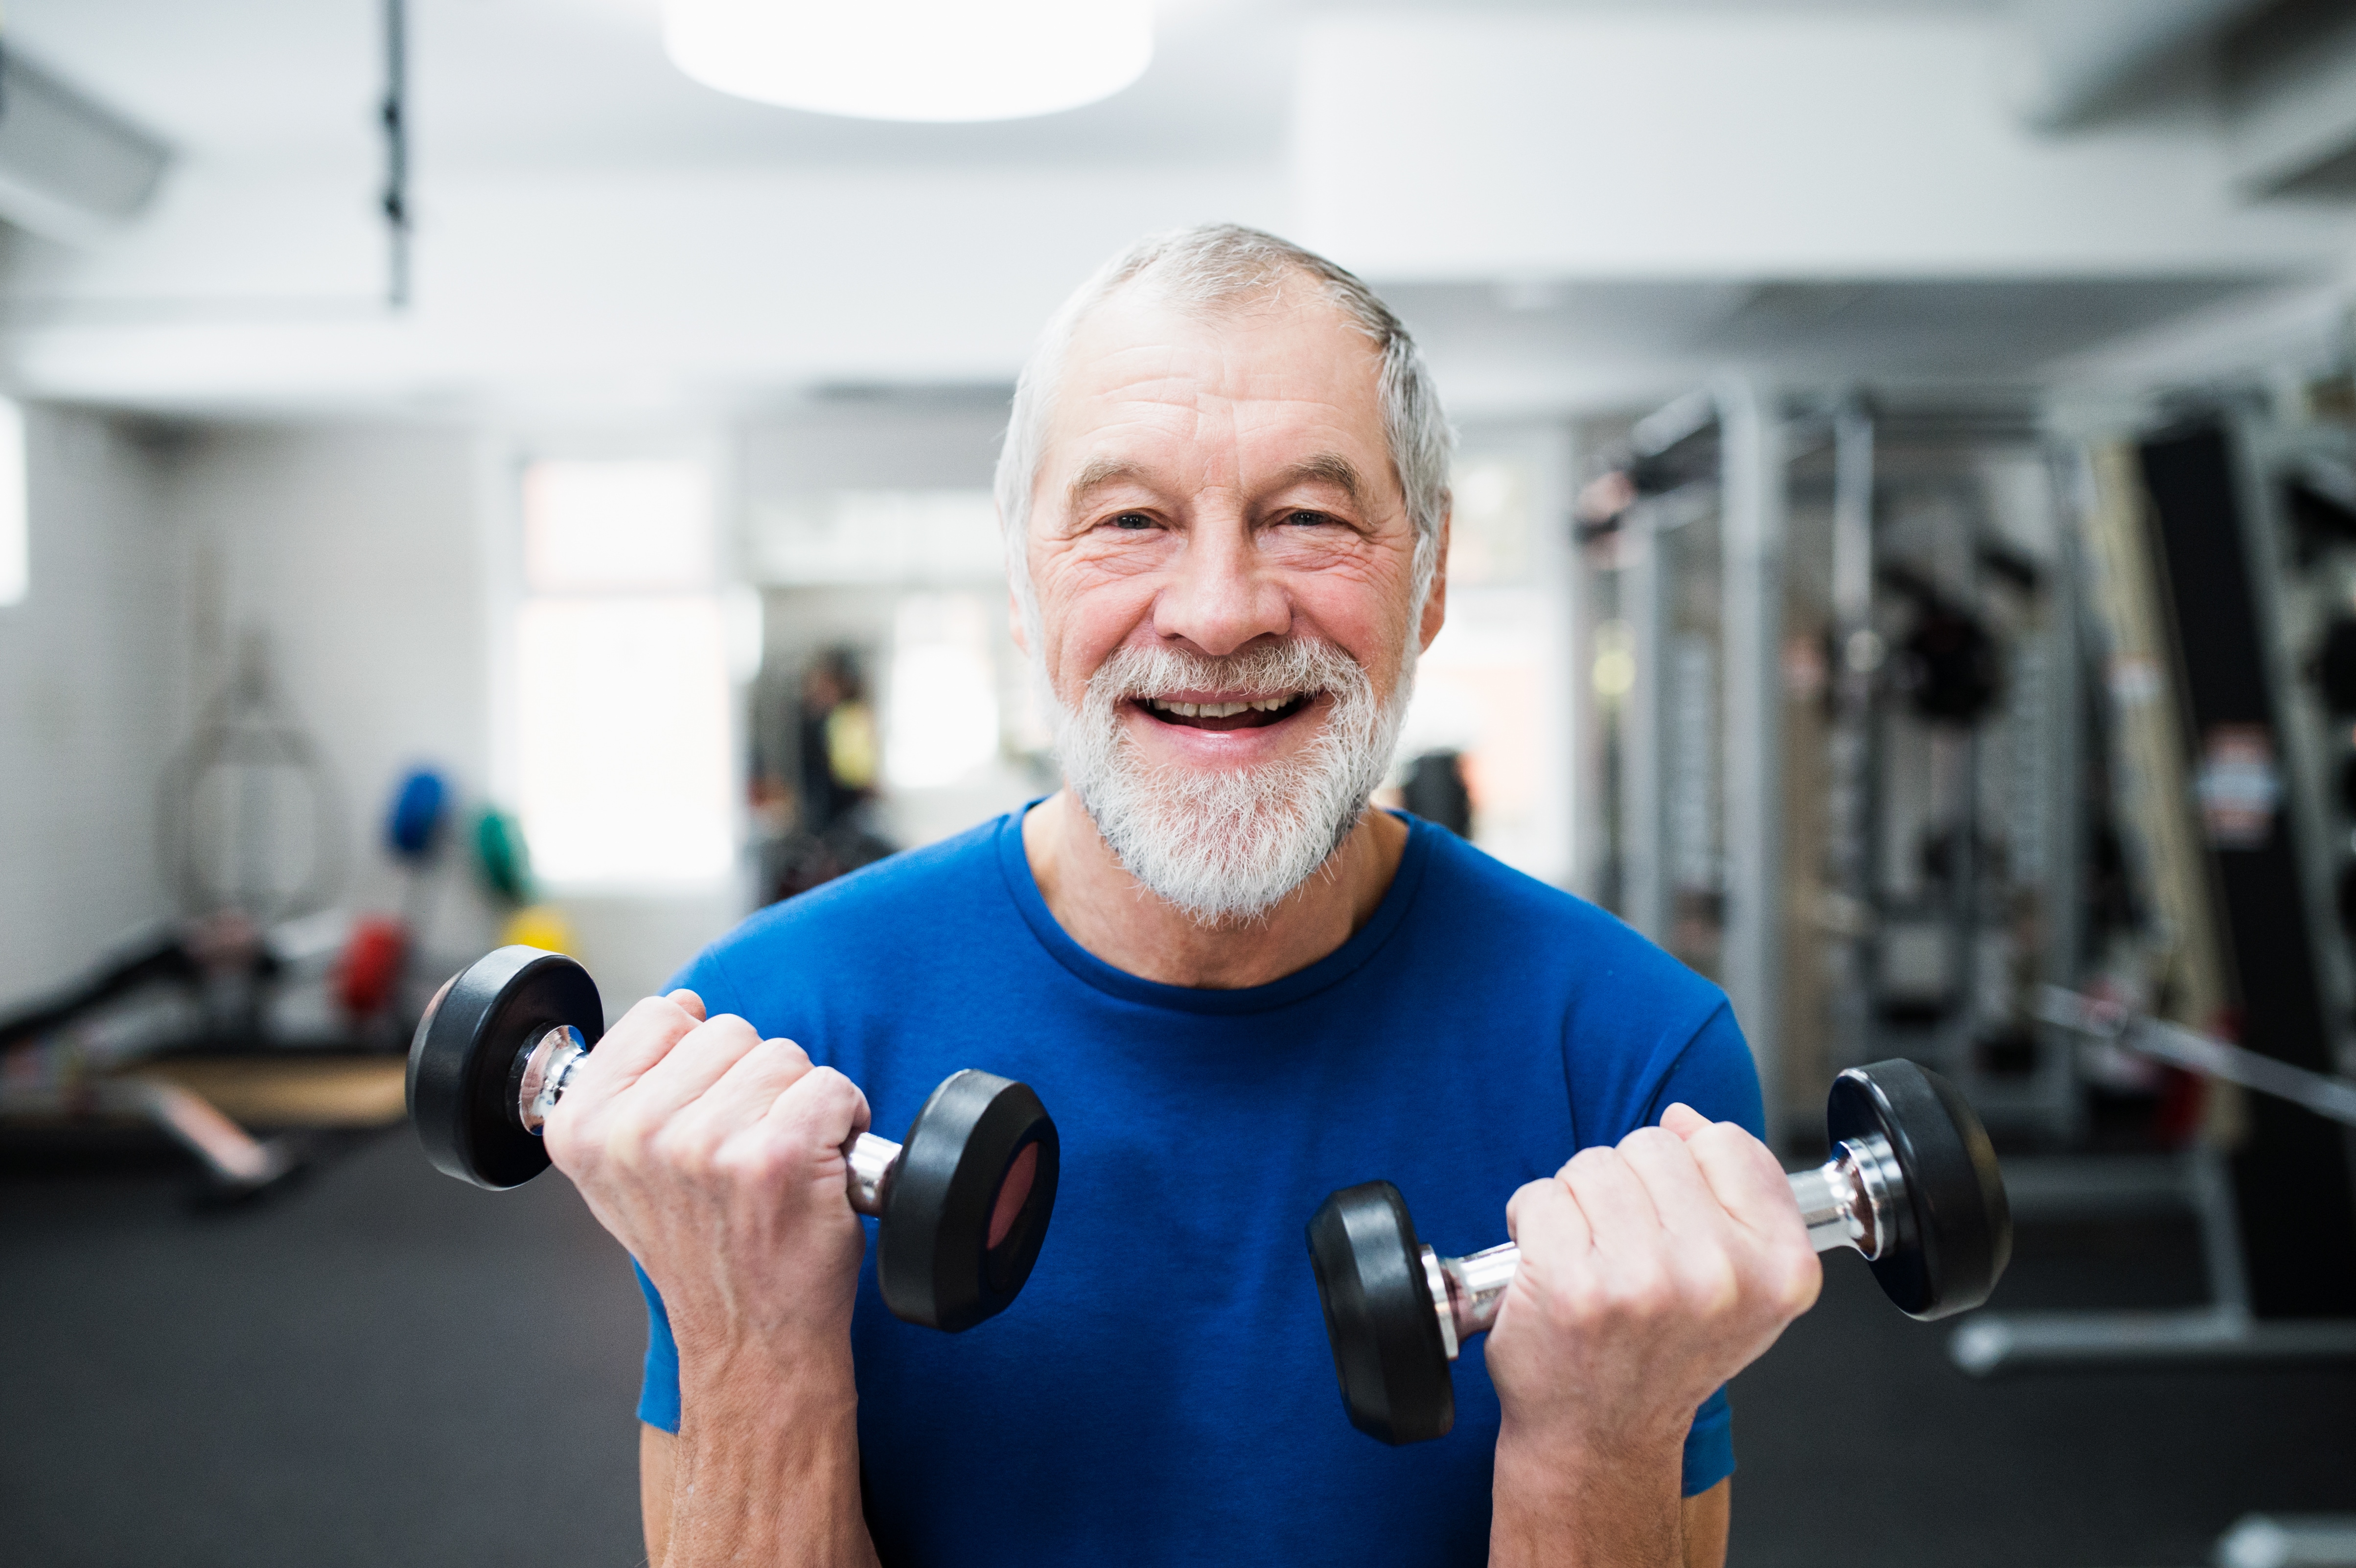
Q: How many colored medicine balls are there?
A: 4